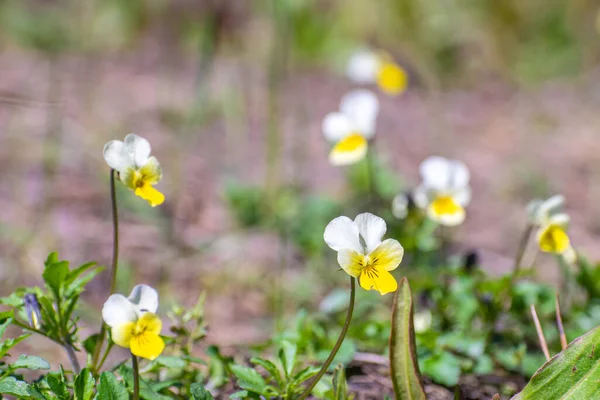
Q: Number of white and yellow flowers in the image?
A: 7